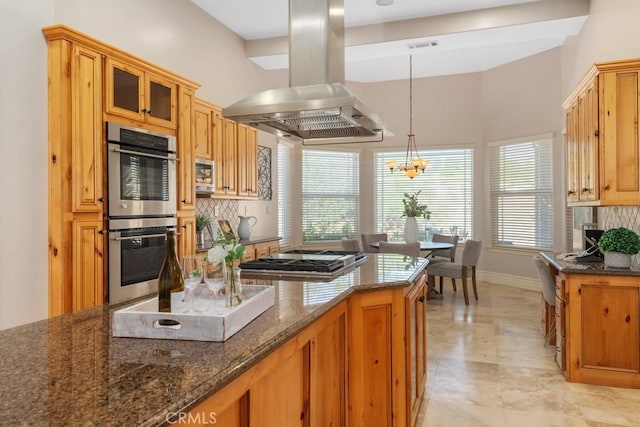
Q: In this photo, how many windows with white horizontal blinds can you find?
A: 4